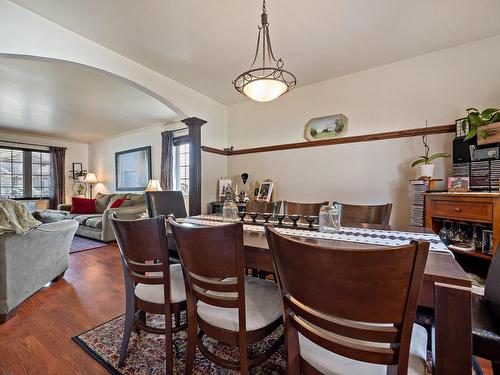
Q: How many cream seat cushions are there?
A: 3